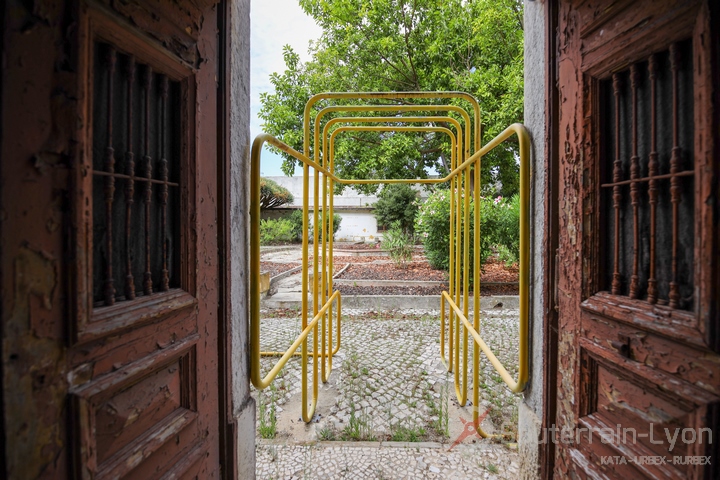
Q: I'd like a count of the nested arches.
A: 4